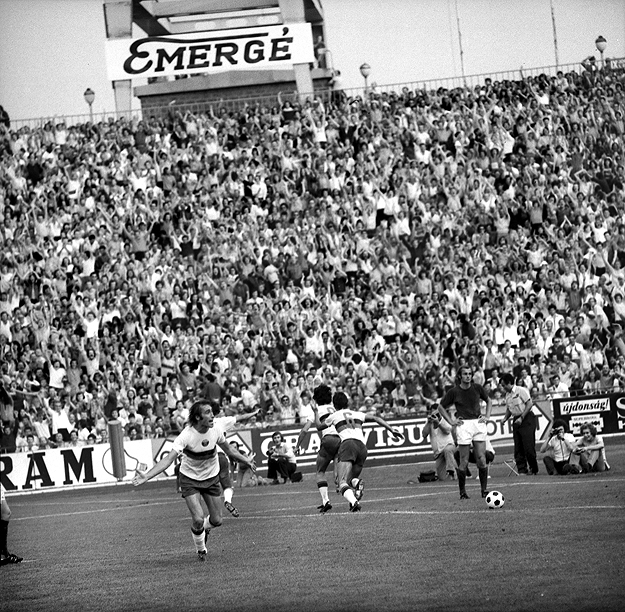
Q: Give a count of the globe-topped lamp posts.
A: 3